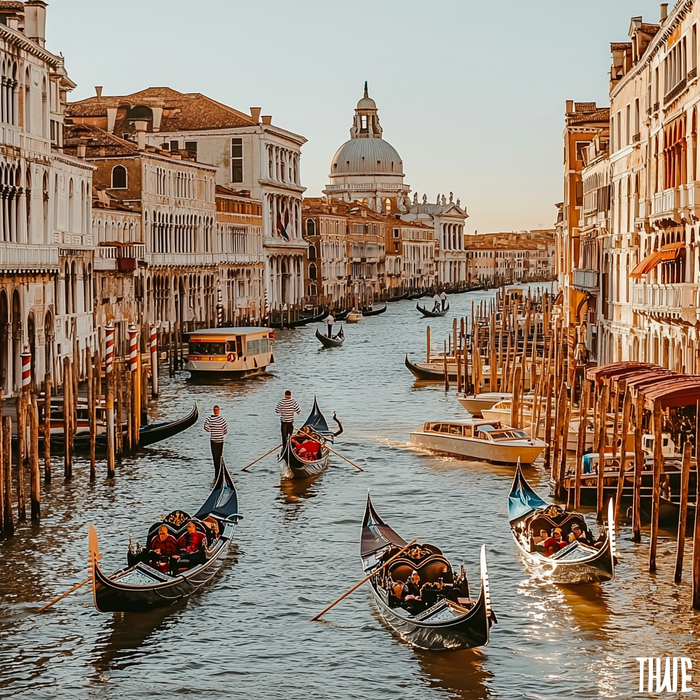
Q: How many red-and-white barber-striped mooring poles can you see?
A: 4